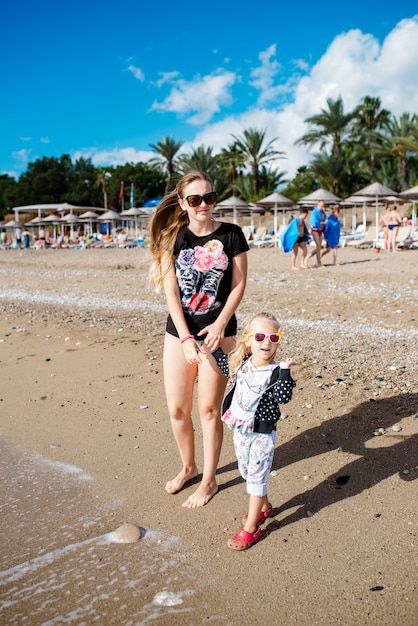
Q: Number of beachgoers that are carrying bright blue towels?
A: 3